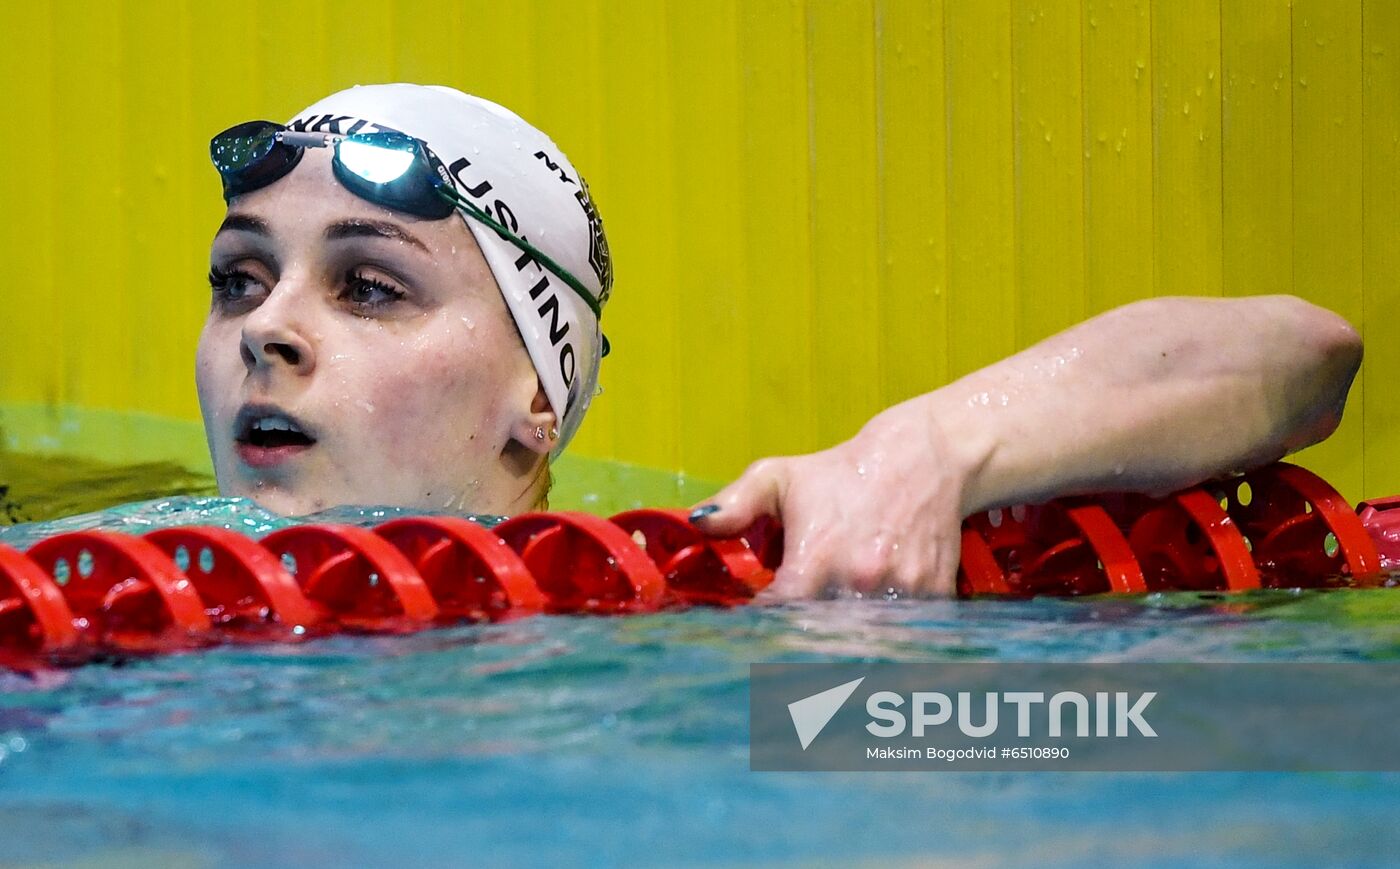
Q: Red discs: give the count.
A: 11